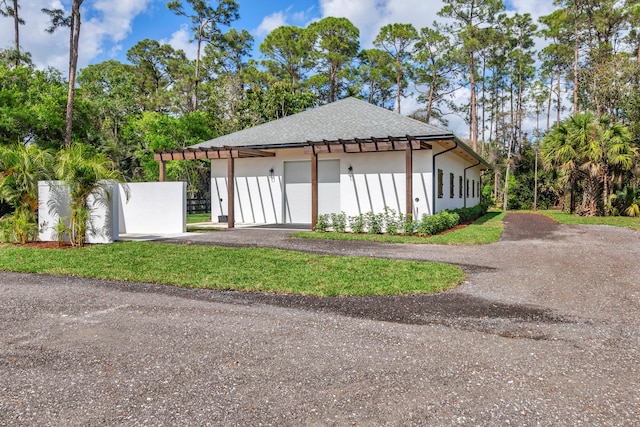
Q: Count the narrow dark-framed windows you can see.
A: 6